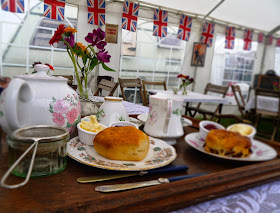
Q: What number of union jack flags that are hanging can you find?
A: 12